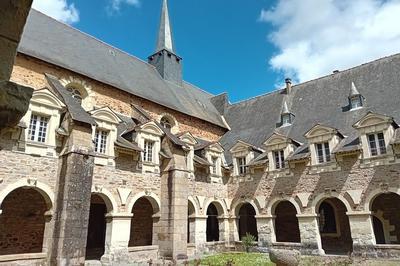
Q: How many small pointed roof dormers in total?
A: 2